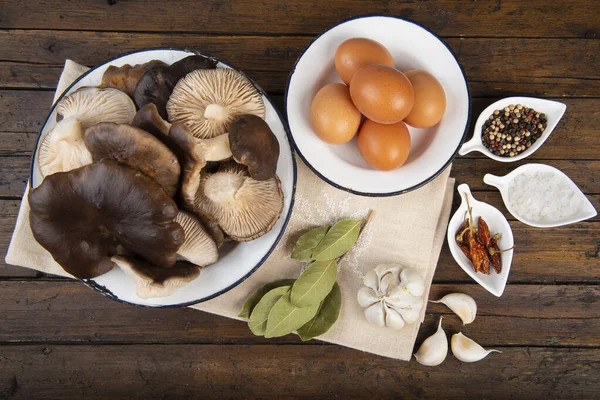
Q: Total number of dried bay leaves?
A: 7